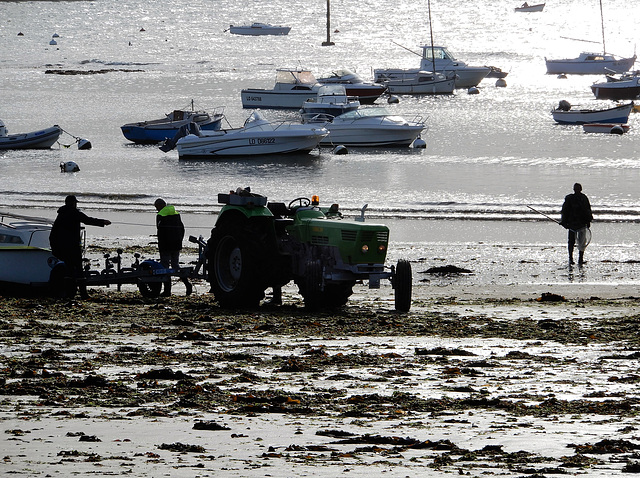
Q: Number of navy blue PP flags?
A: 0